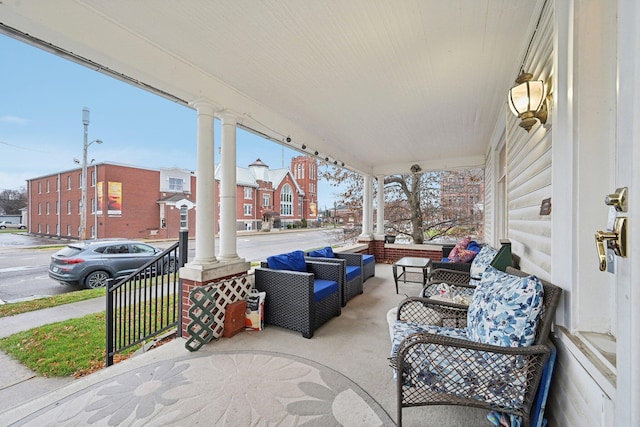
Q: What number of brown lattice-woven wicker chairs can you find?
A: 2